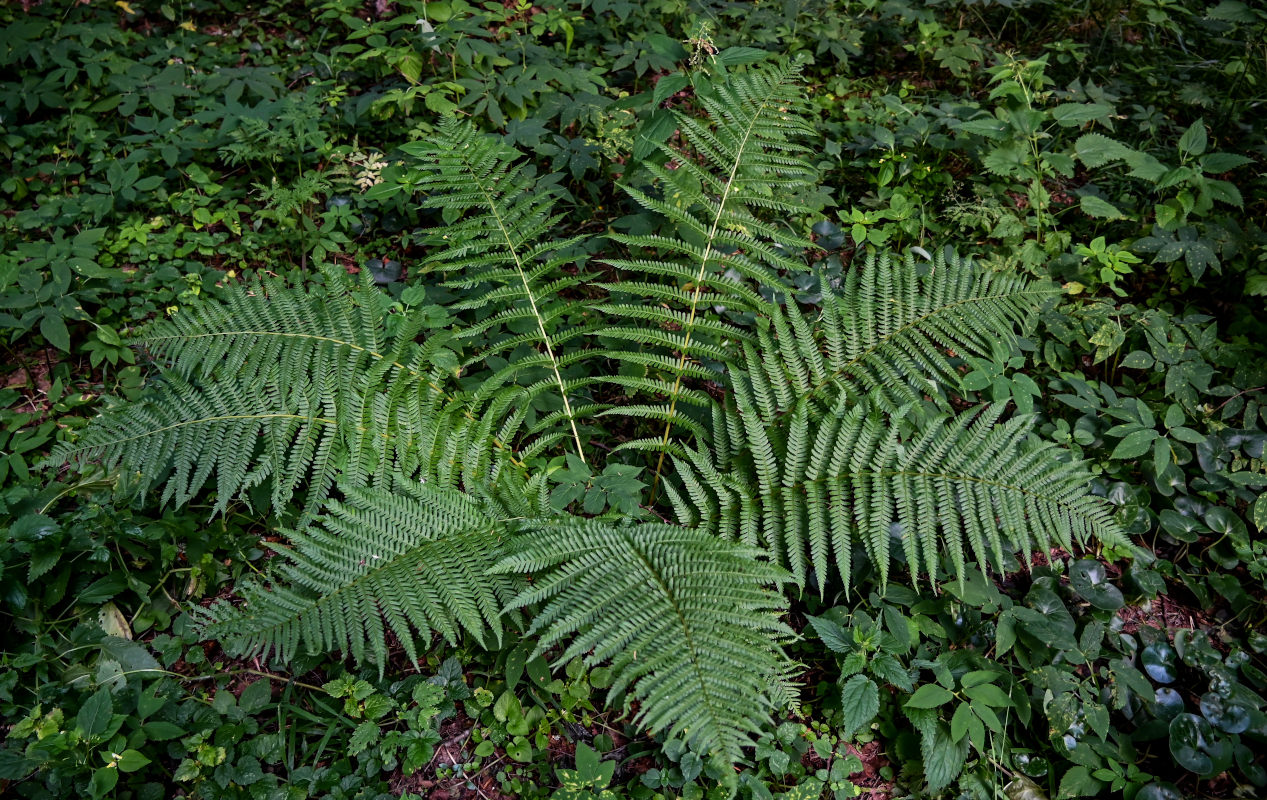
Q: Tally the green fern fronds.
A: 8